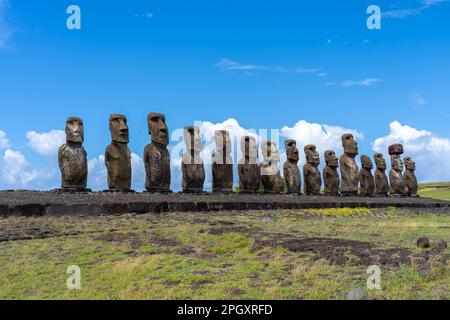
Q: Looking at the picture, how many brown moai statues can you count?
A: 15